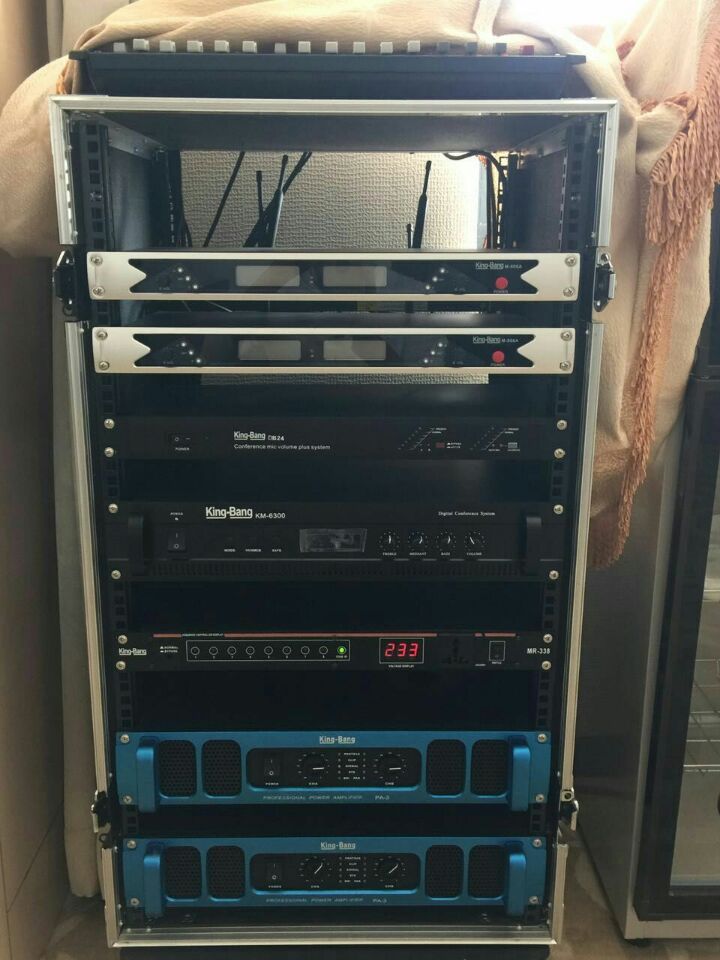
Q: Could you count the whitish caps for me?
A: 12